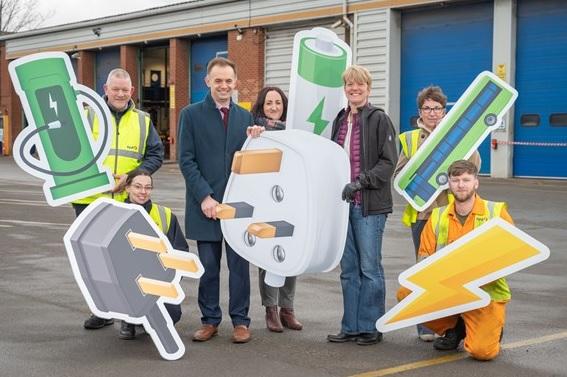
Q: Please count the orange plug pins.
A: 6